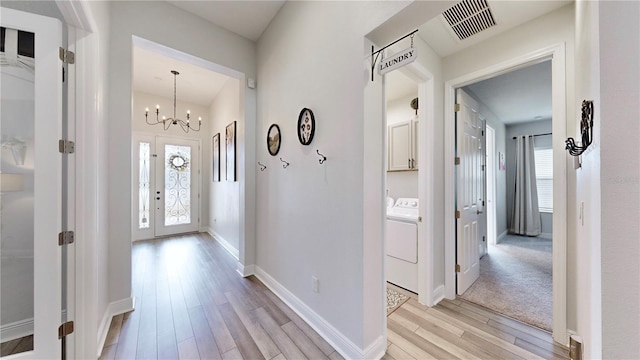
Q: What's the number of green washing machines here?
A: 0